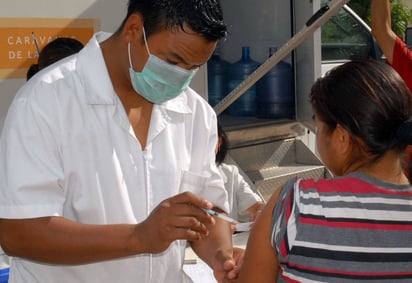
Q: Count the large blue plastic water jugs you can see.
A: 3